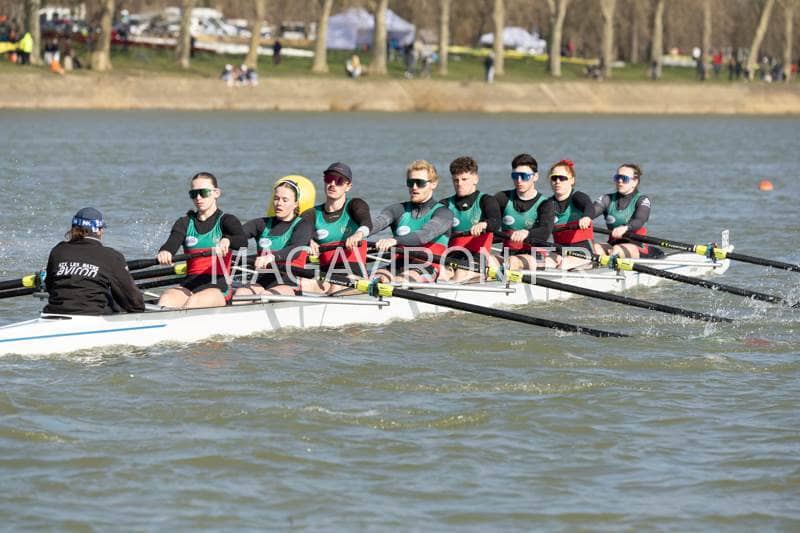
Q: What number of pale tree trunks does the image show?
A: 14